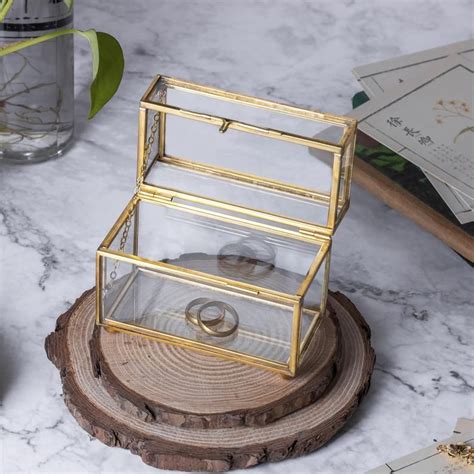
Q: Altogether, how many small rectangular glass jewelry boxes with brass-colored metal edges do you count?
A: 1